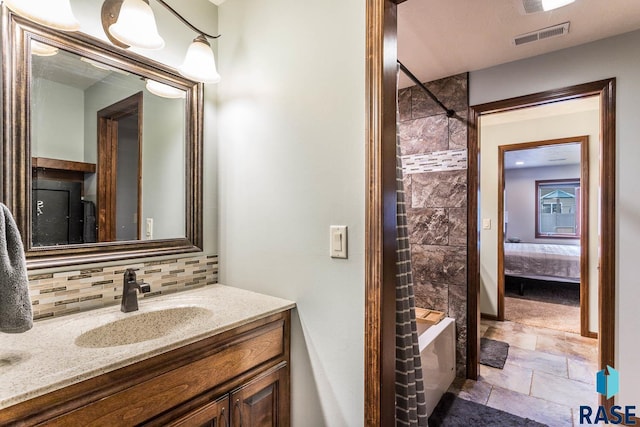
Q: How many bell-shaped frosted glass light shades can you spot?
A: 3